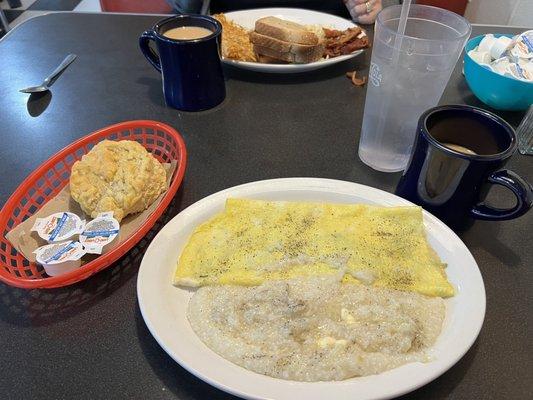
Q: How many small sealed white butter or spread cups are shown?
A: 3